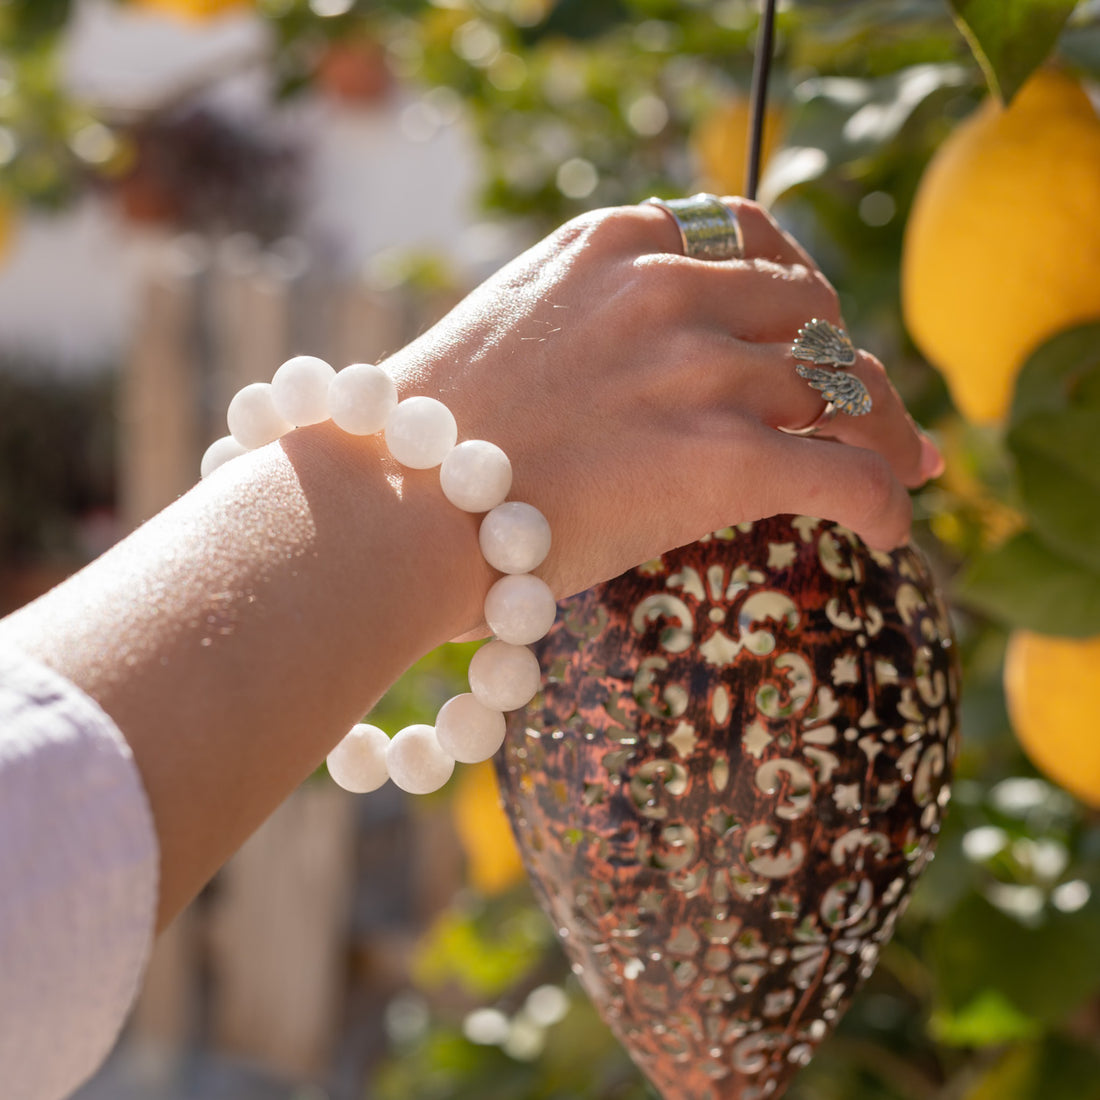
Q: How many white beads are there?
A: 12